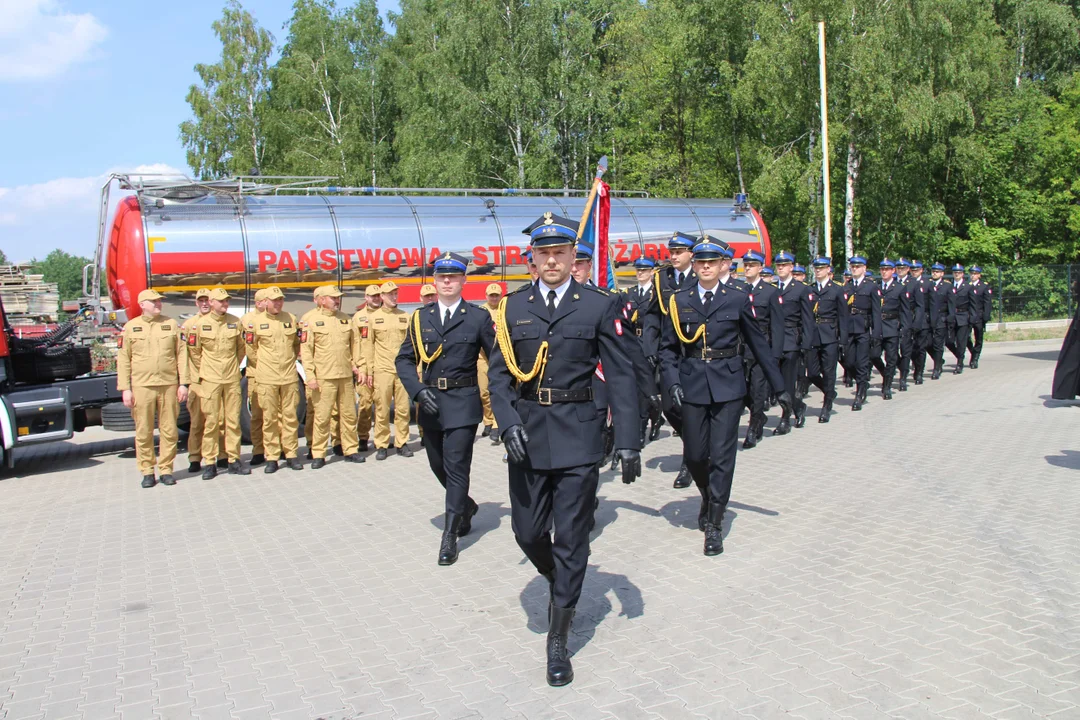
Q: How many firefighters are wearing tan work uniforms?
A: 11